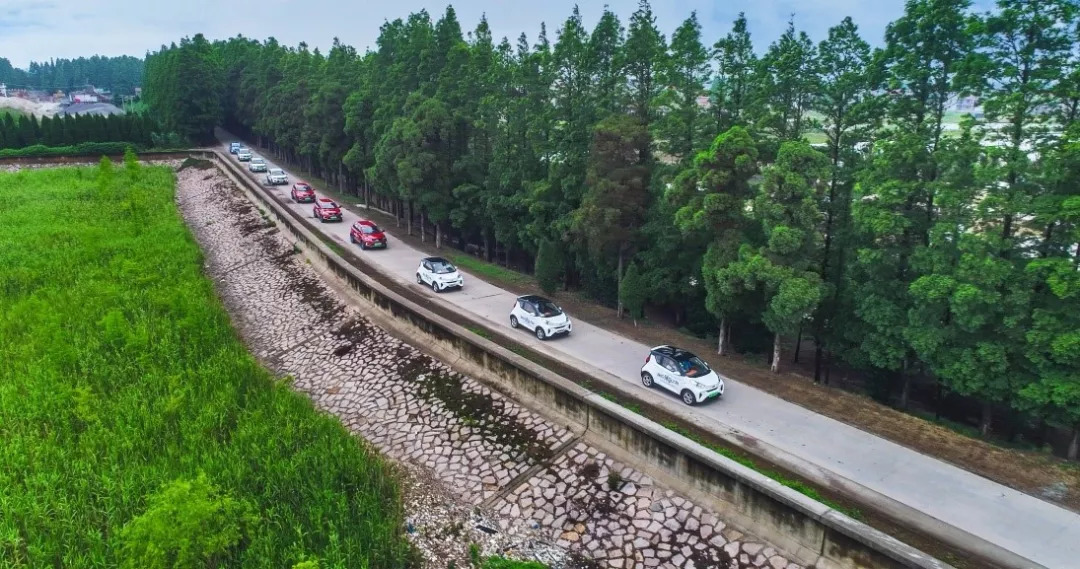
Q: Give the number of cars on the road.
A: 10